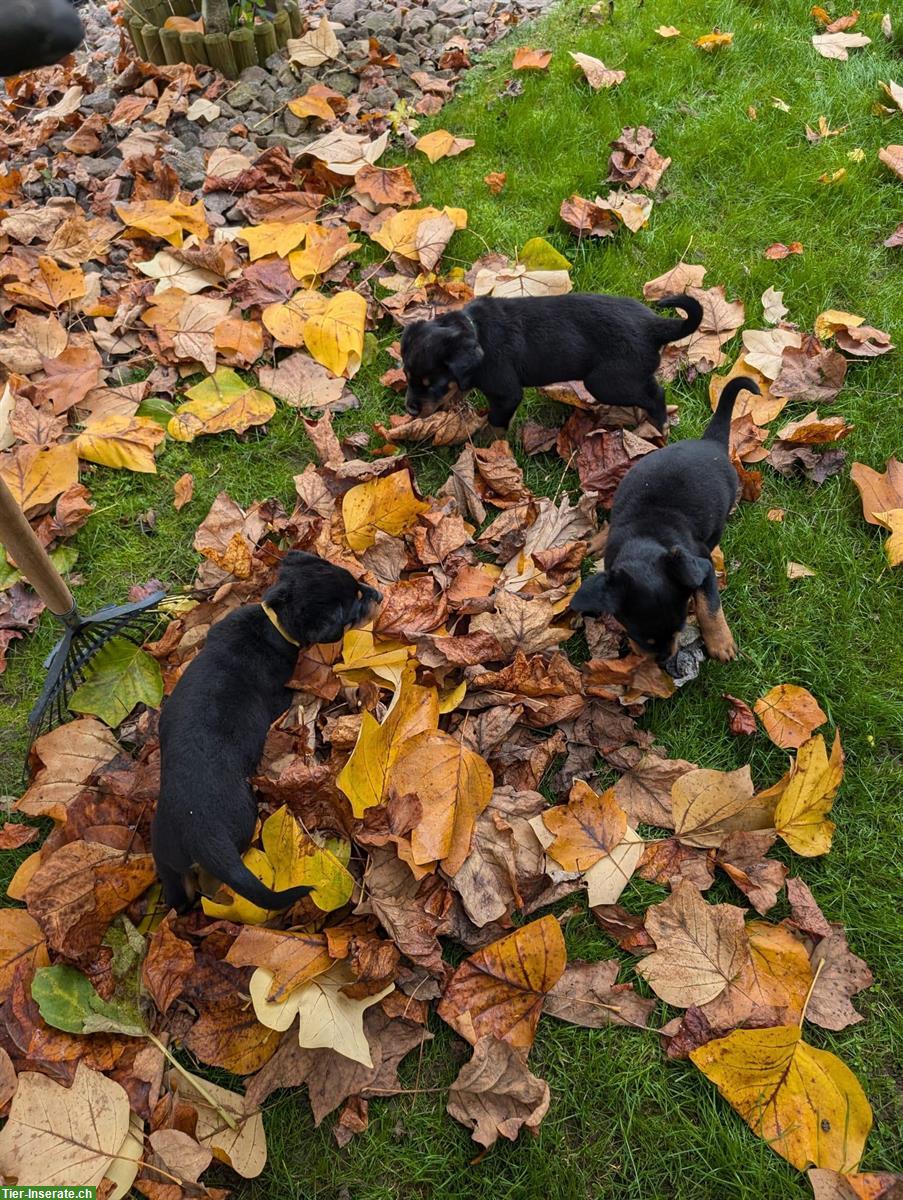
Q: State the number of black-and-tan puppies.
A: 3